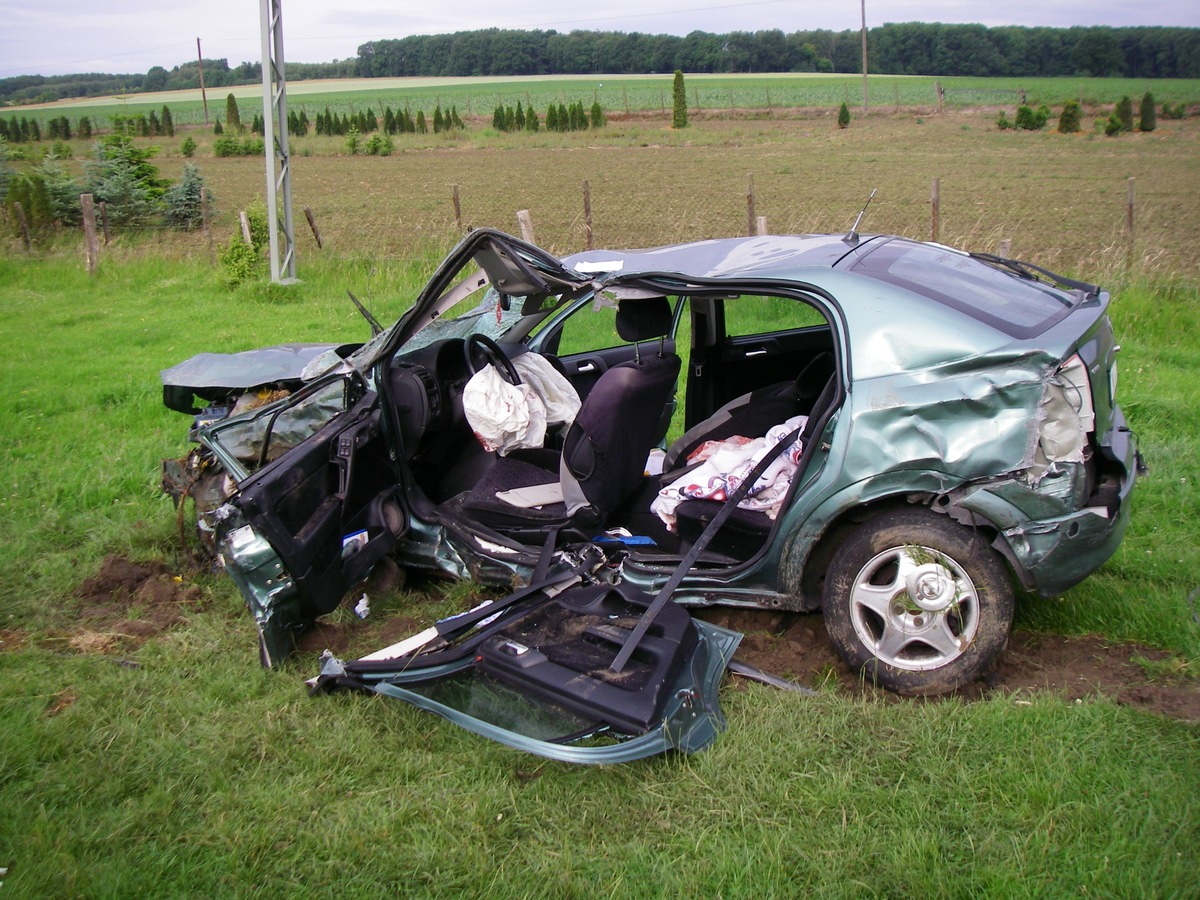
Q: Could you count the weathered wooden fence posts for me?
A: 14